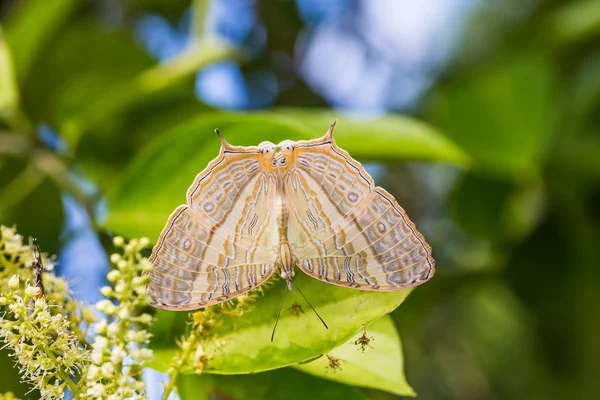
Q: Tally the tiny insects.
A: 3